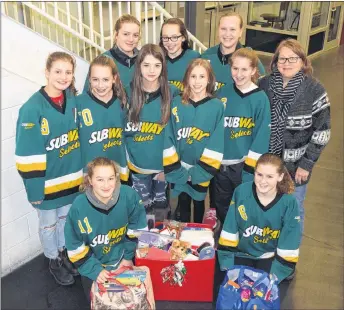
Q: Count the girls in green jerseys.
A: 10